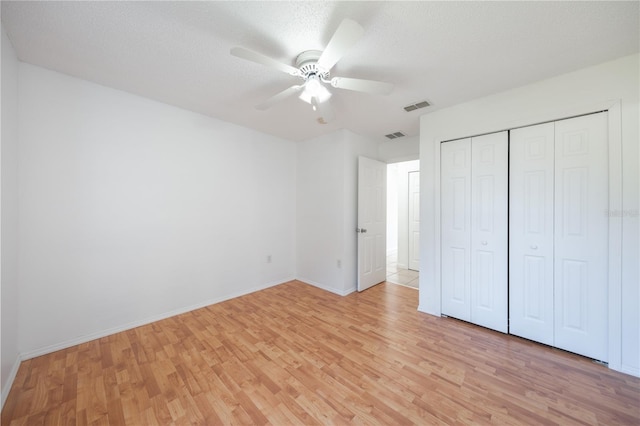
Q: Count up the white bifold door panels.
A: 4